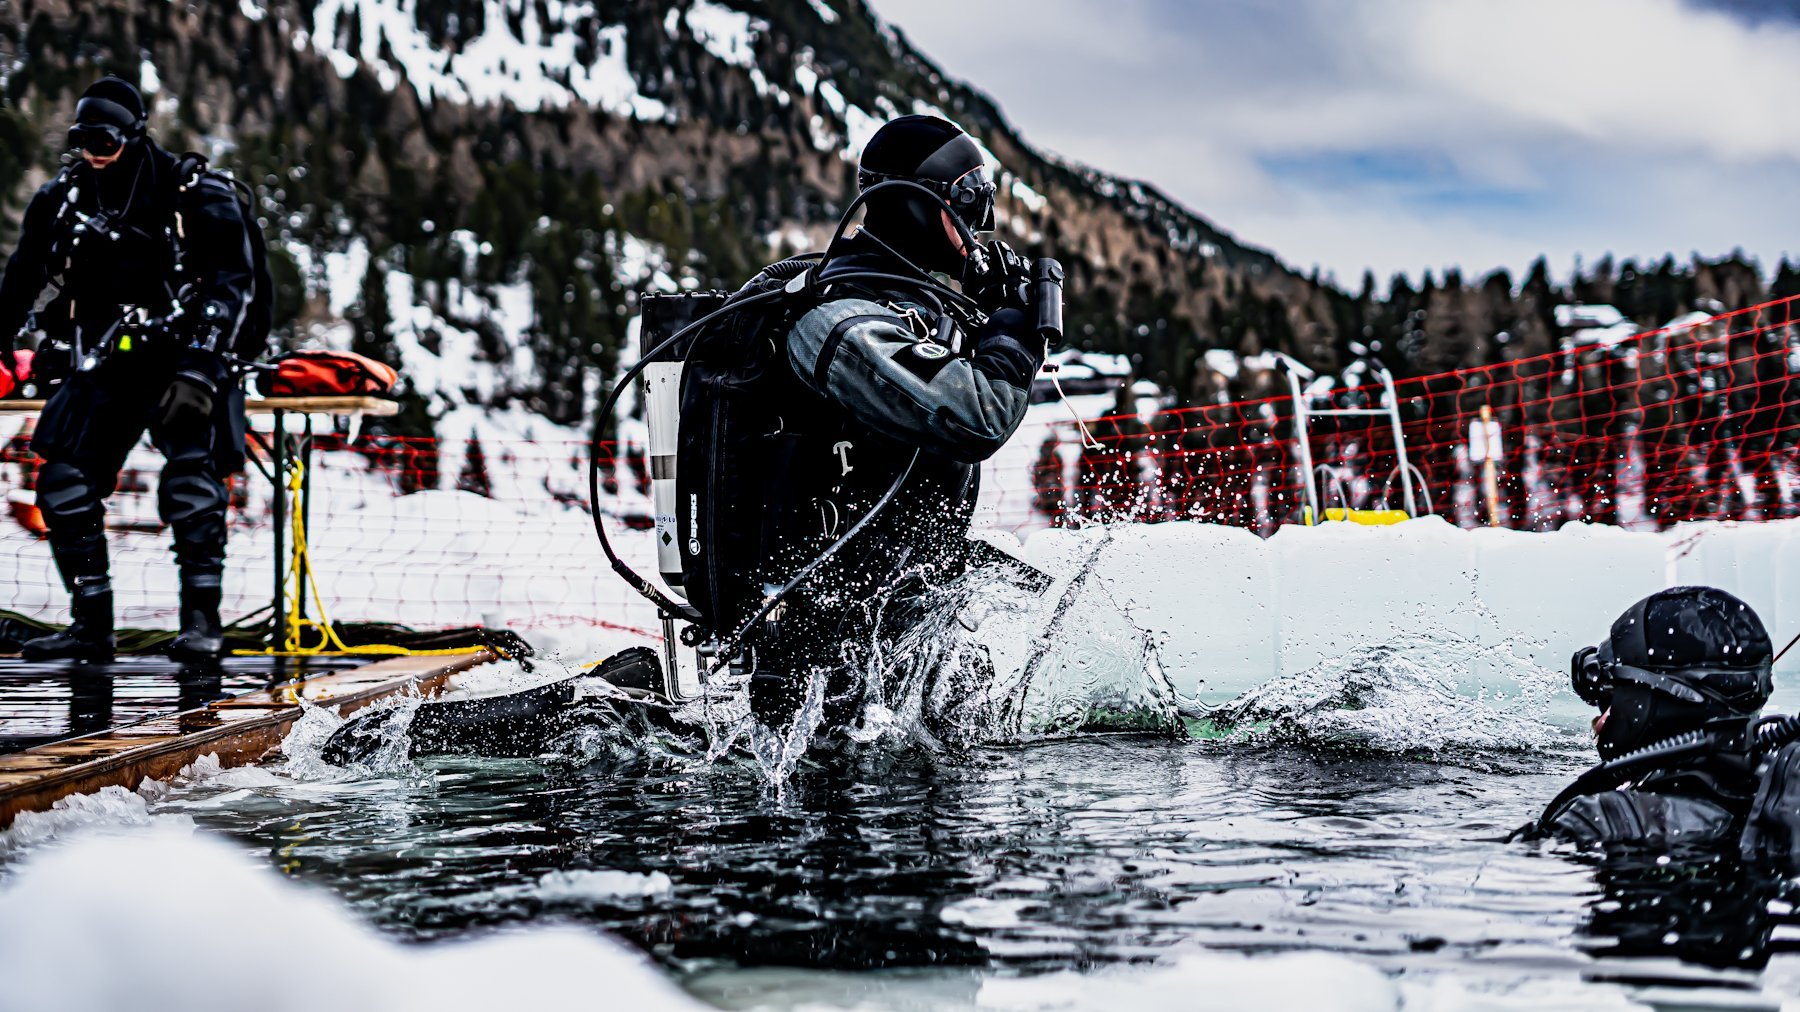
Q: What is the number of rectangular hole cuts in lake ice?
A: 1